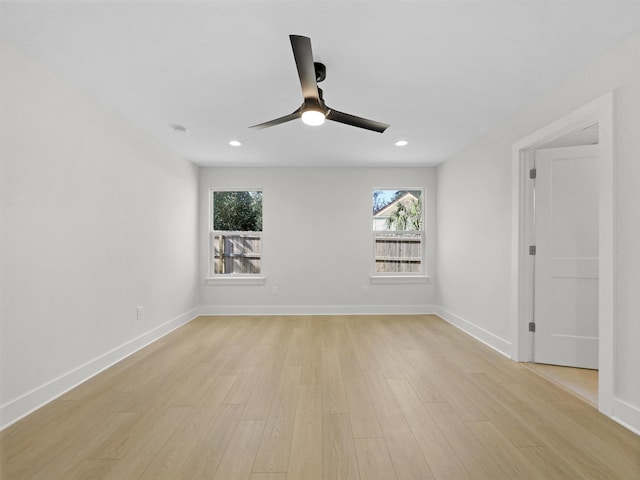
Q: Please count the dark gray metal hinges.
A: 3